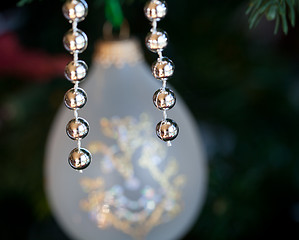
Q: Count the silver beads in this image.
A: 11